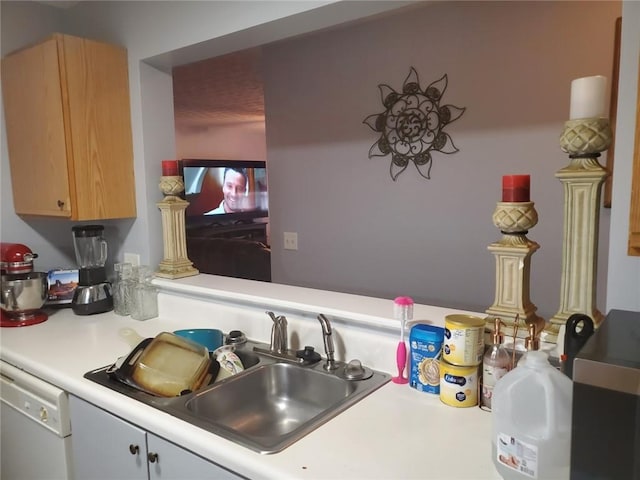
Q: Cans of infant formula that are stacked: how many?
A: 2